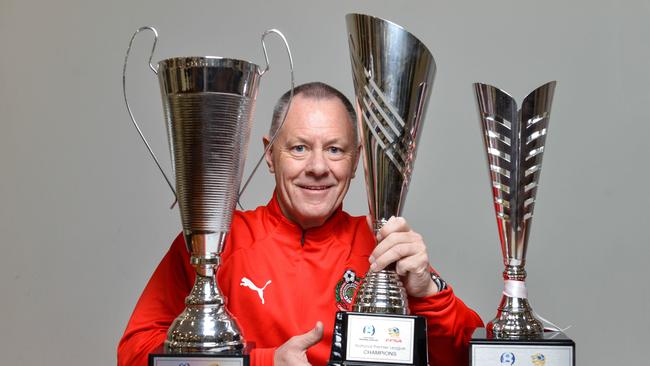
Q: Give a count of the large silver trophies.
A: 3